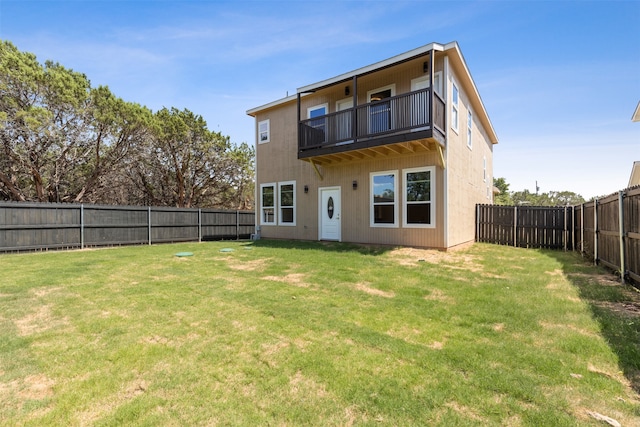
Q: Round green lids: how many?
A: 3